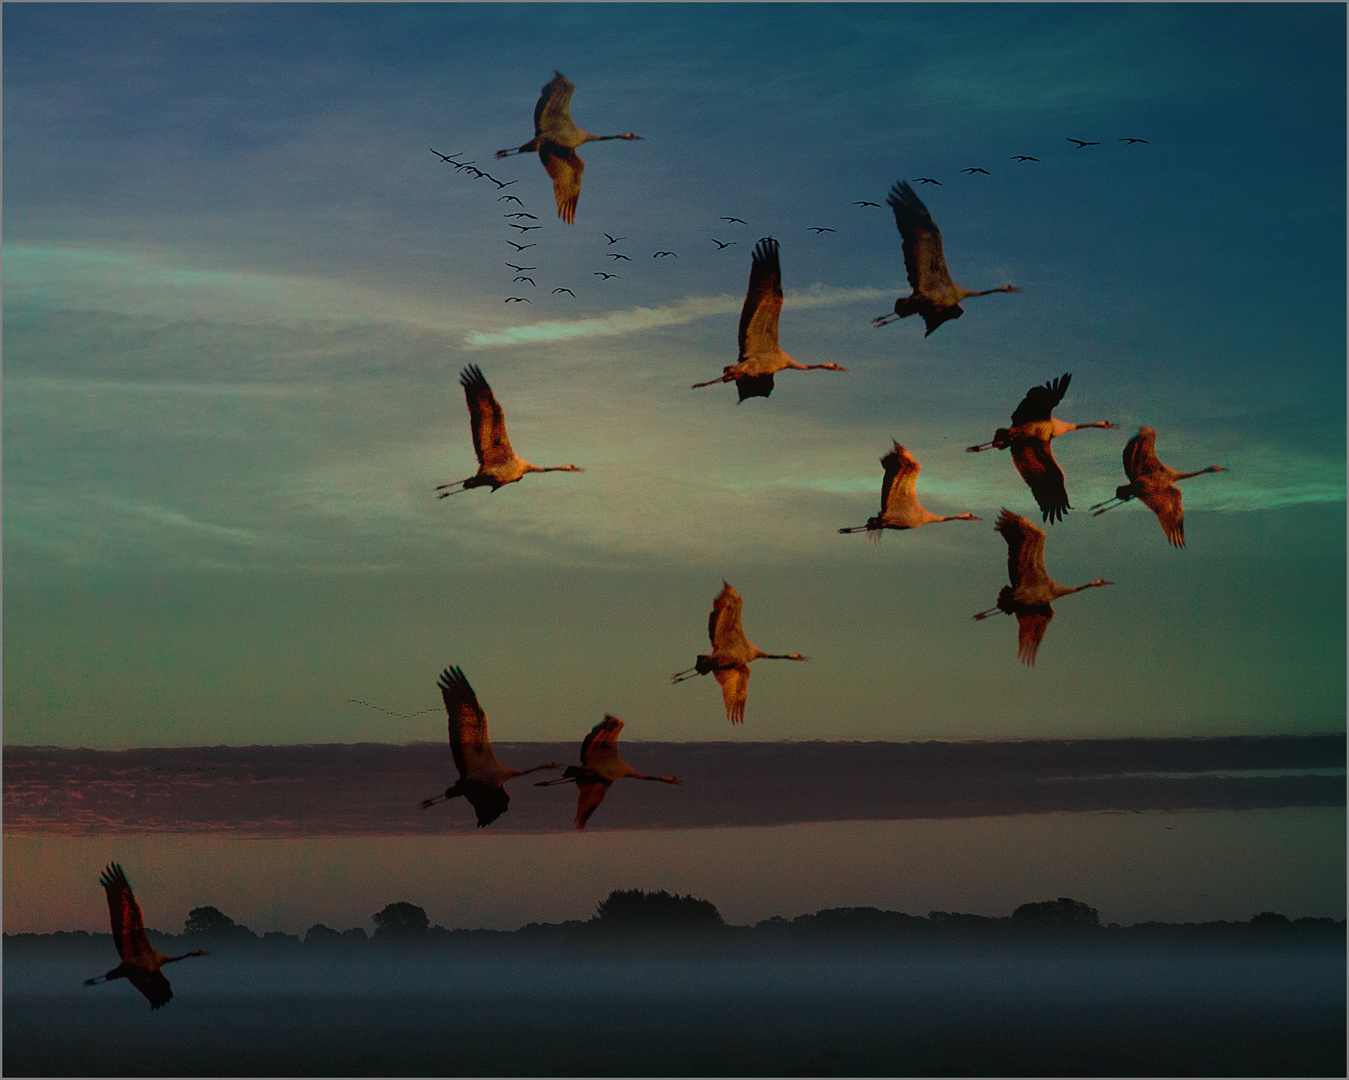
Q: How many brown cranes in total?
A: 12